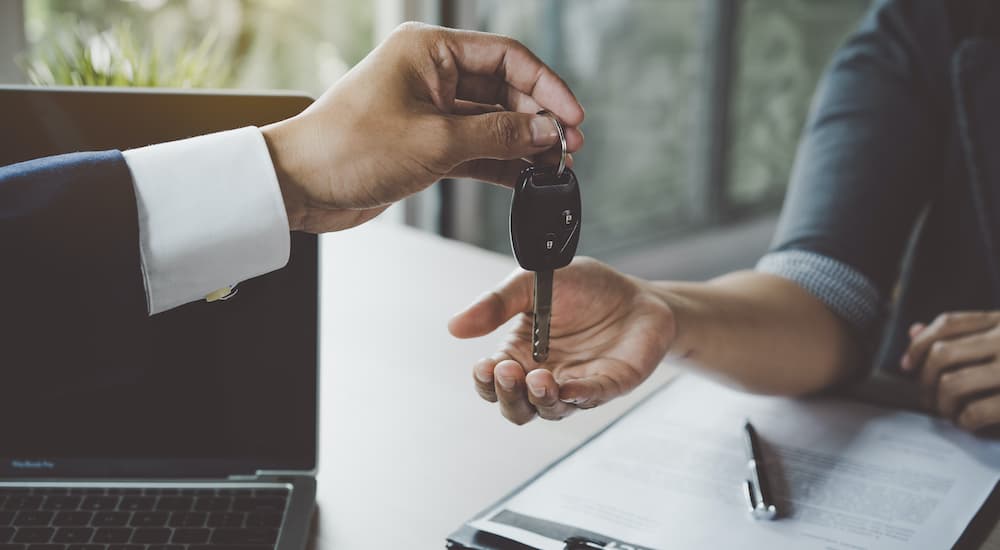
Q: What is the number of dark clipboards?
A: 1